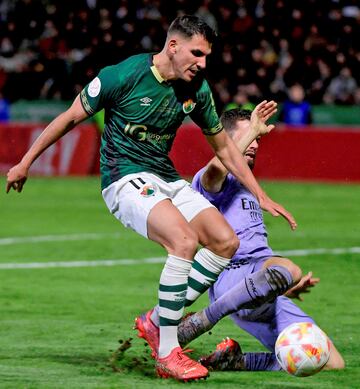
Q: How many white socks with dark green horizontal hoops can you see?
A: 2